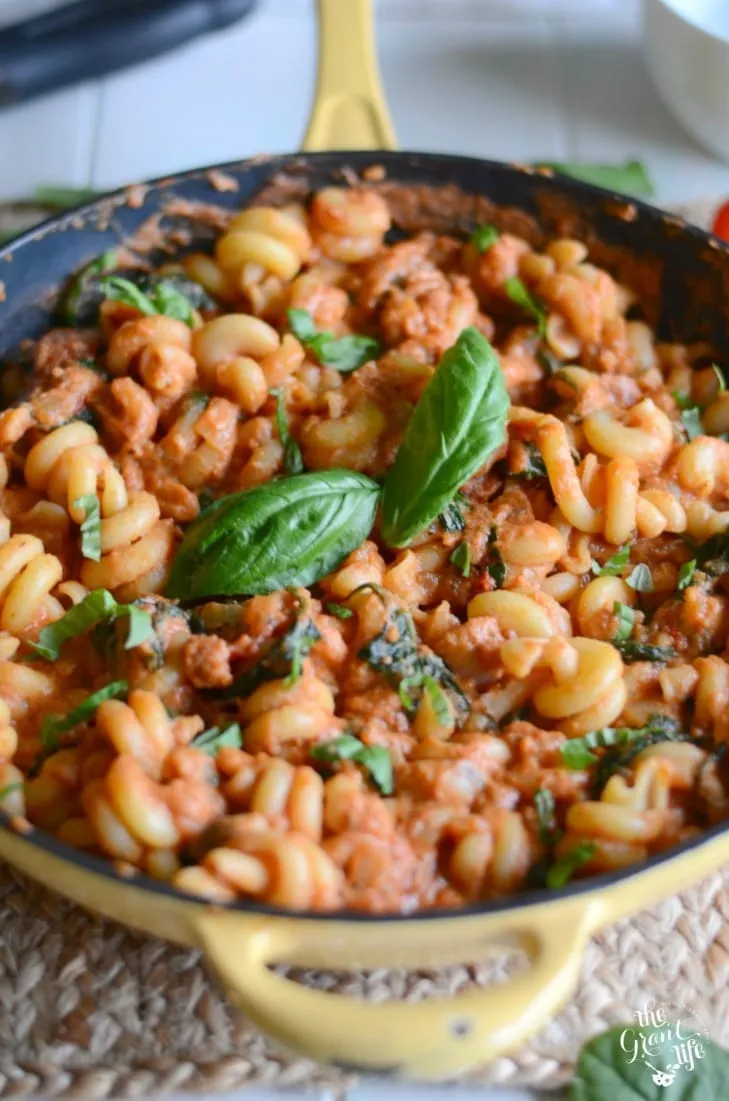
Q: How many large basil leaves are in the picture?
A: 2